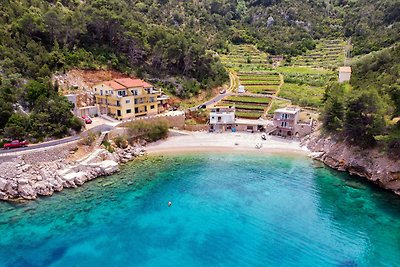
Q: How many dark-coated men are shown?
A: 0